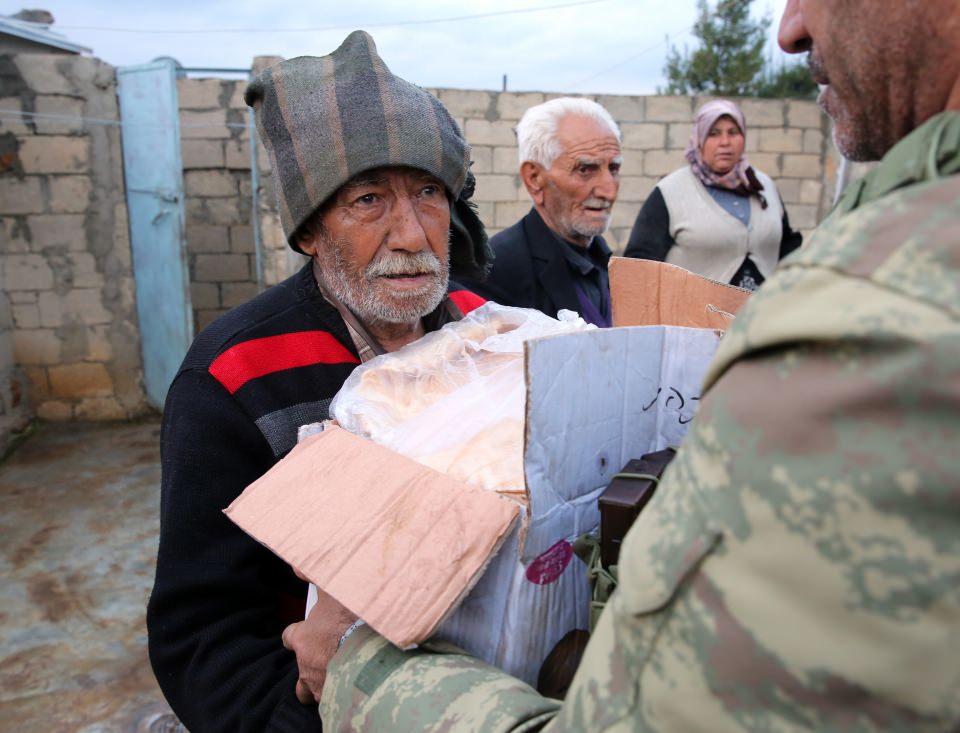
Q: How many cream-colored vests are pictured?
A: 1